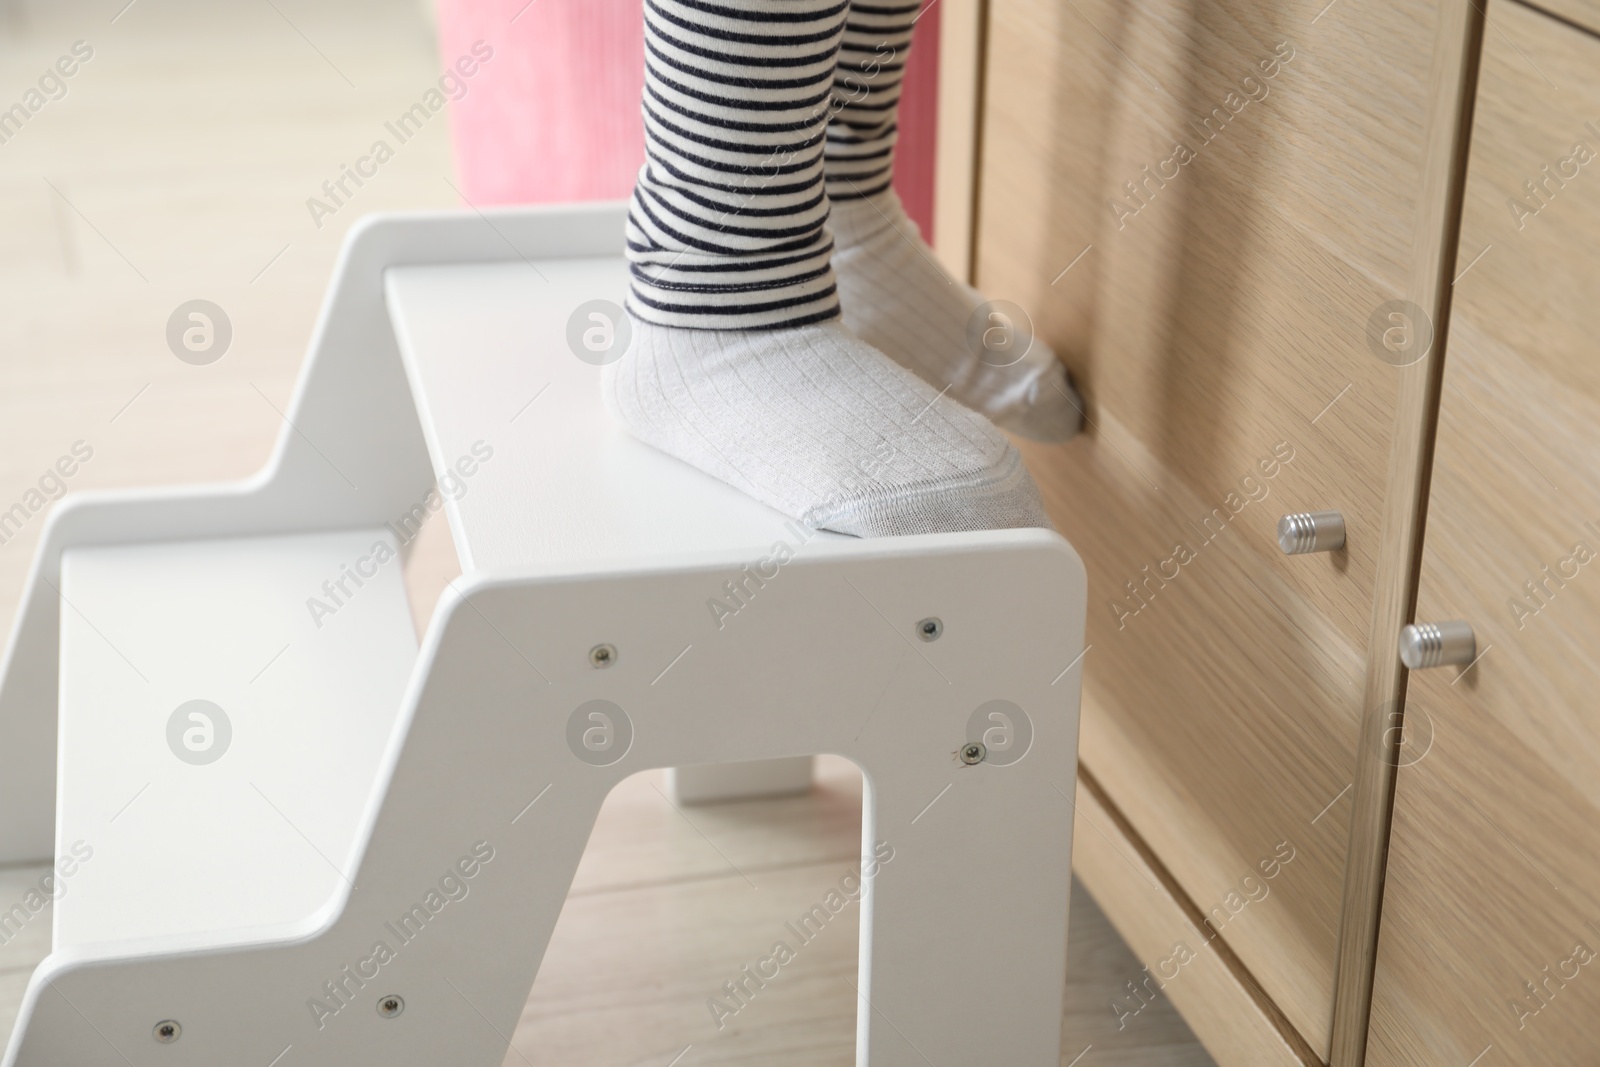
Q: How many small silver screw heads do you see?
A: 5